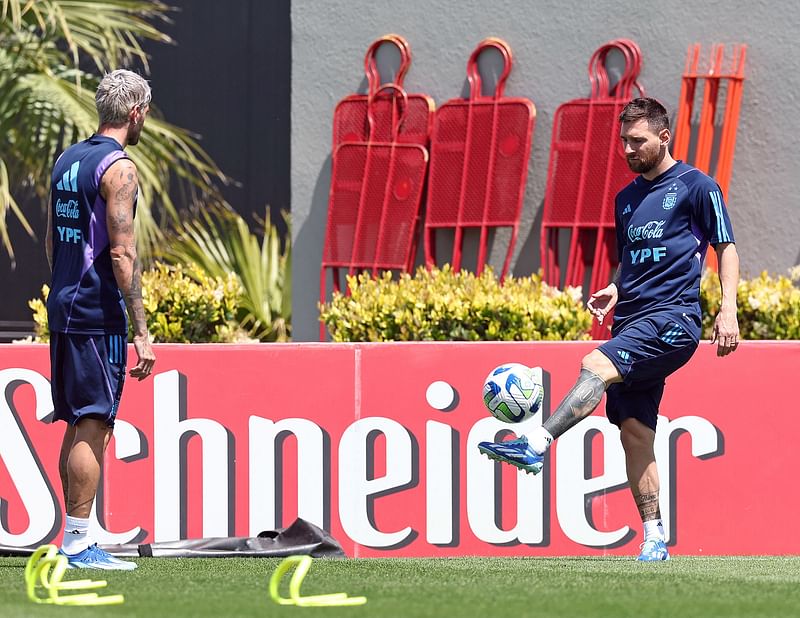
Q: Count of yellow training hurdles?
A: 3